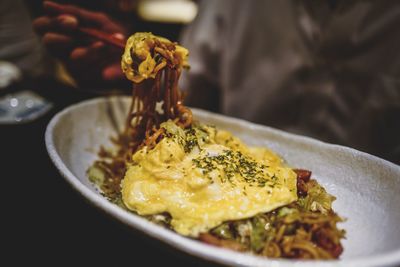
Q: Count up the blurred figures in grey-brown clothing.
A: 1